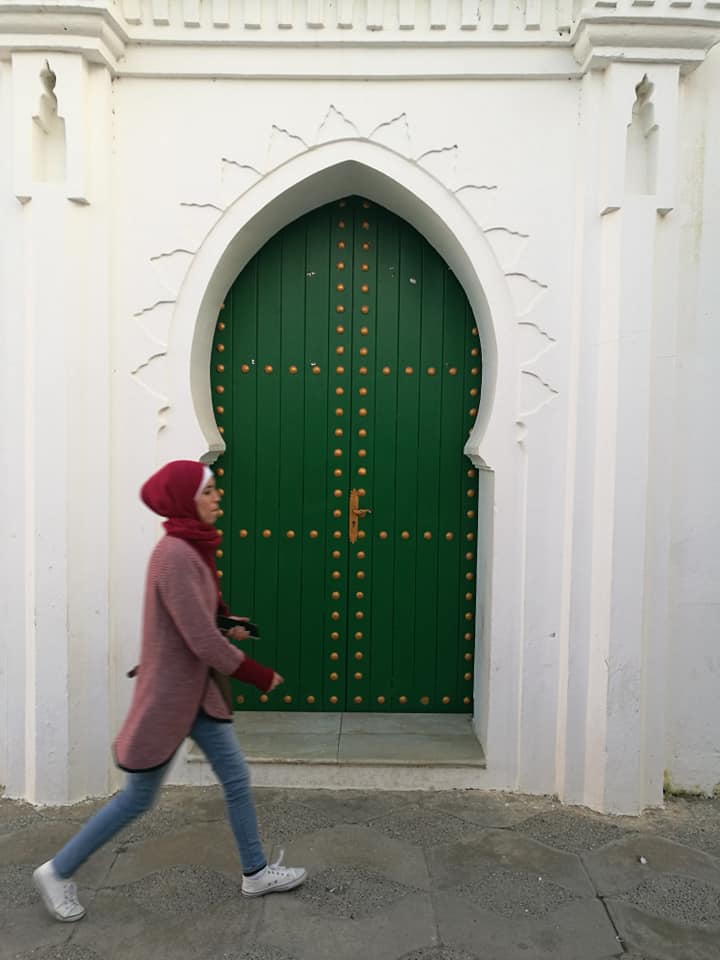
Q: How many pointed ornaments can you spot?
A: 14